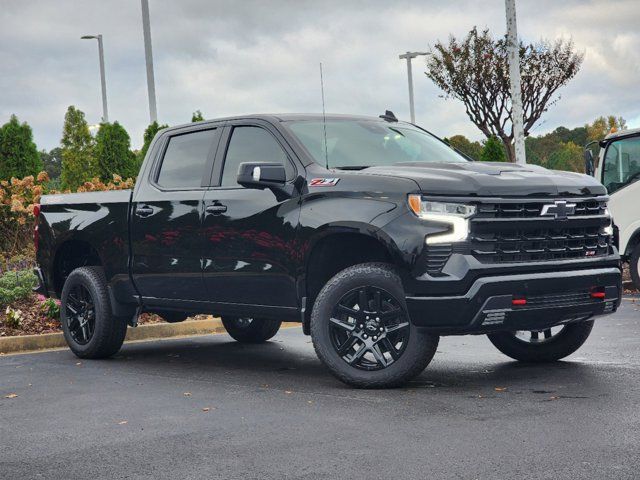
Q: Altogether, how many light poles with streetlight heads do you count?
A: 2